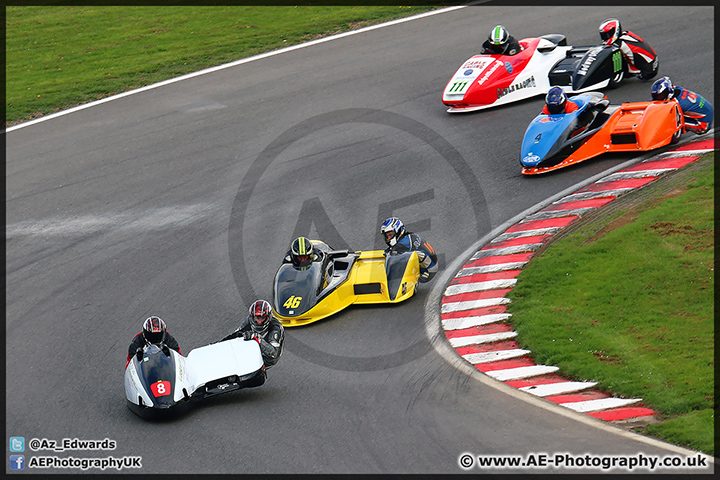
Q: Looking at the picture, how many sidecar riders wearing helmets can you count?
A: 8